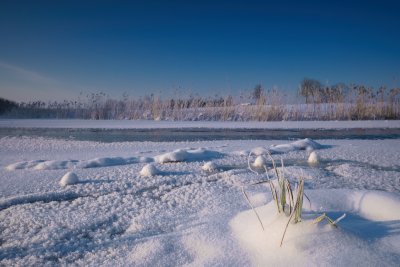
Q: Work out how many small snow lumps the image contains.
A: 5